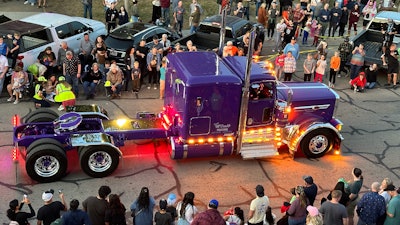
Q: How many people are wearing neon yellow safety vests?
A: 2